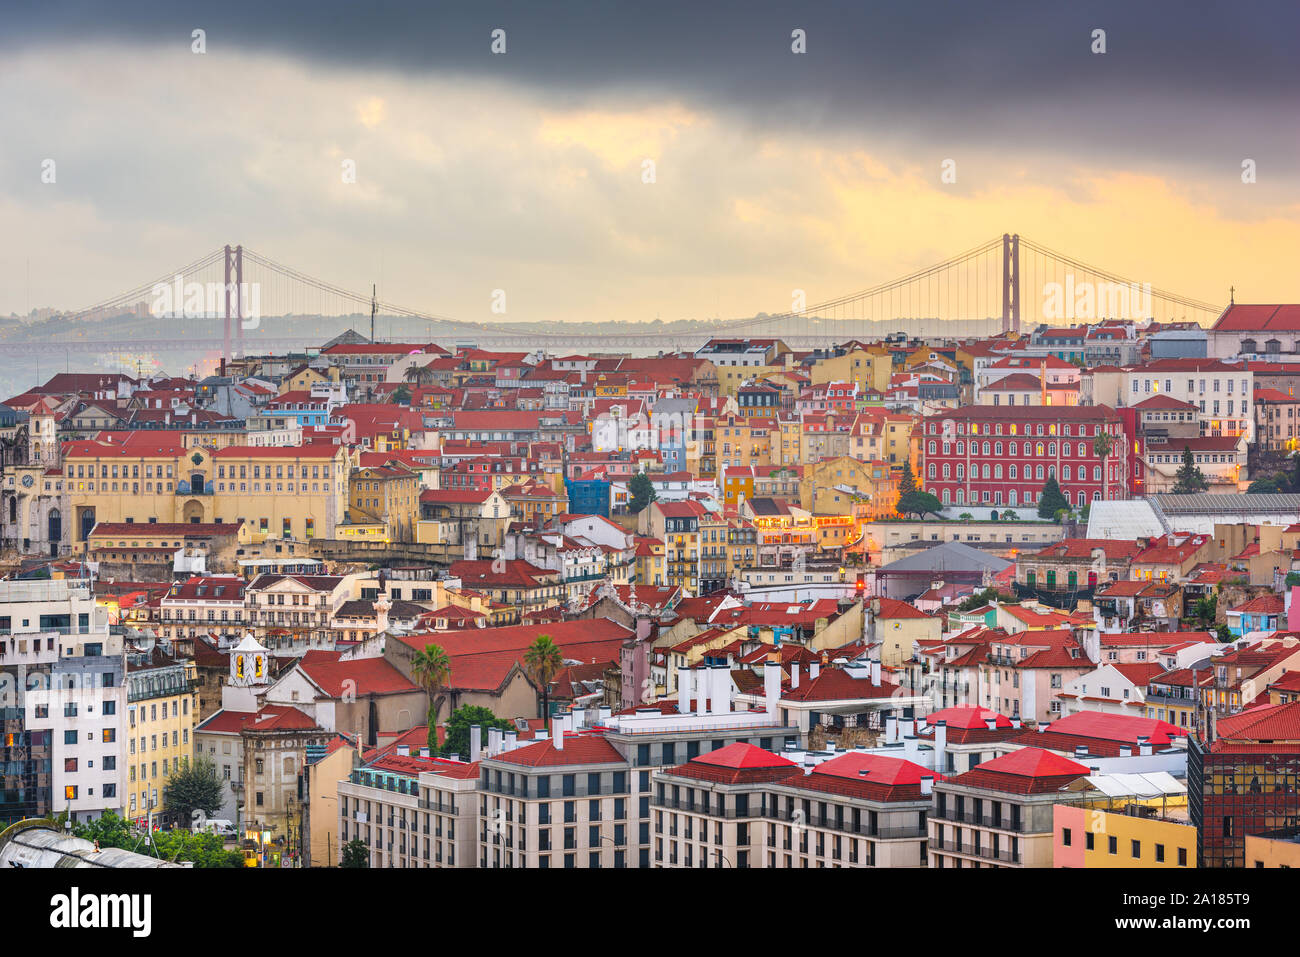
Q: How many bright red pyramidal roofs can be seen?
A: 5